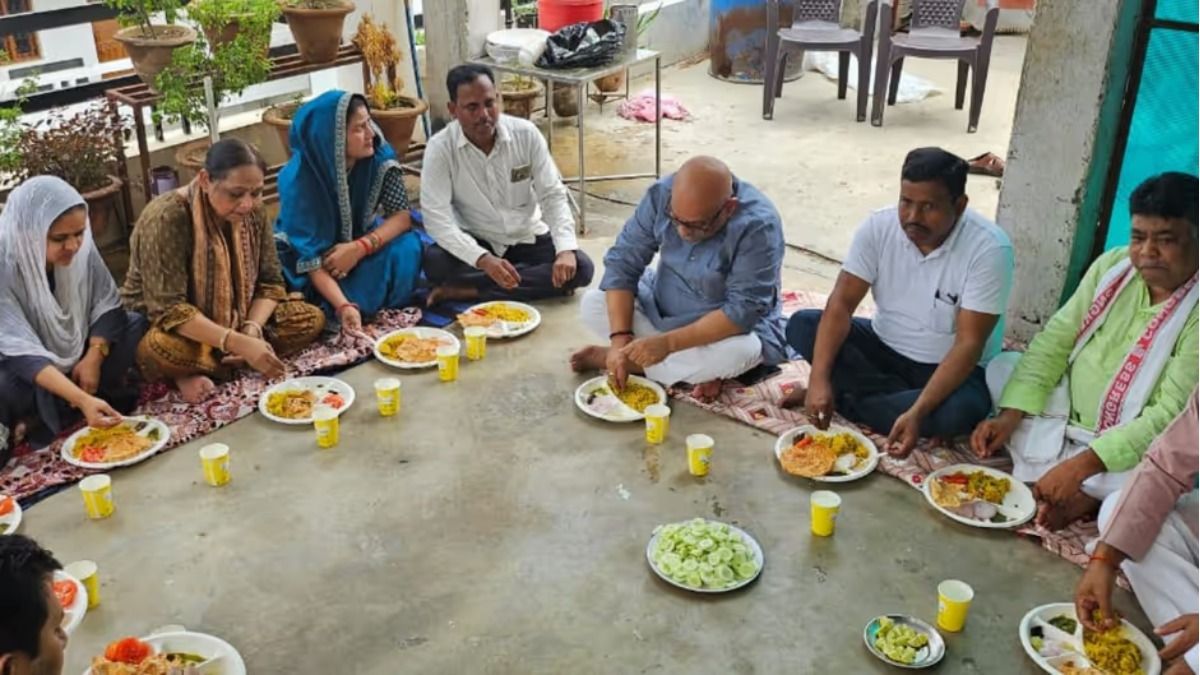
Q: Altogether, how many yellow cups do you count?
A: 11